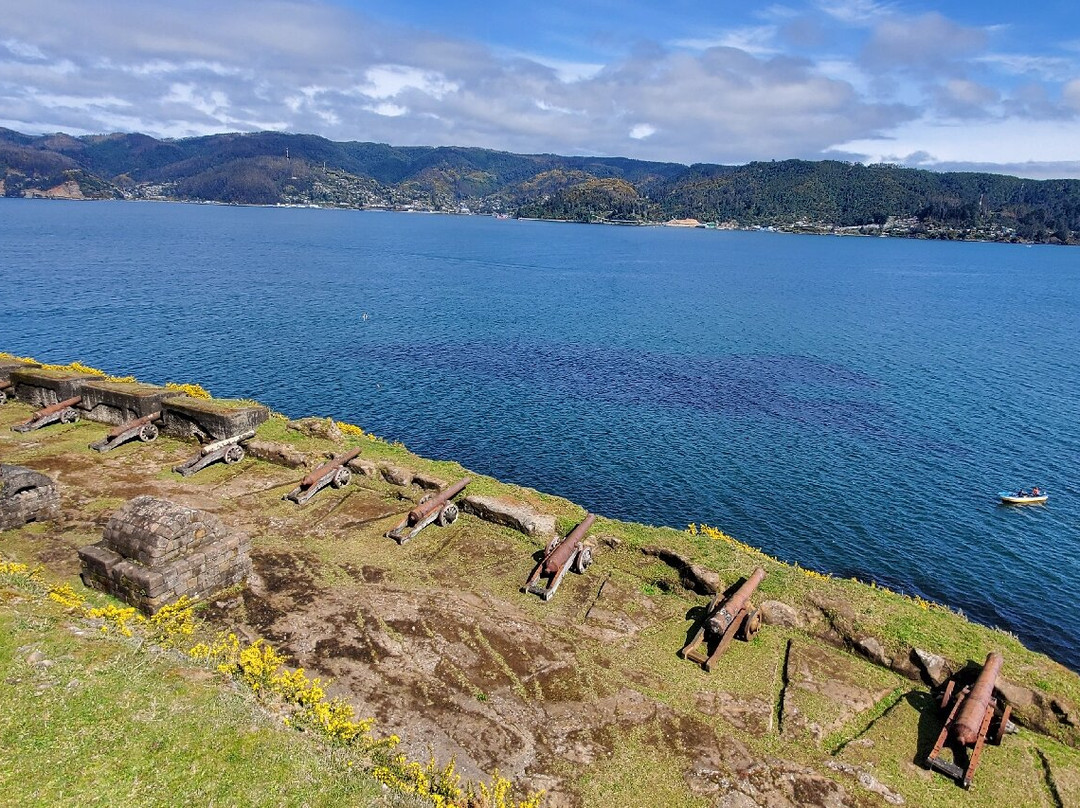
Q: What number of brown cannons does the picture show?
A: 8